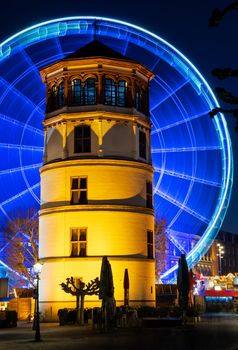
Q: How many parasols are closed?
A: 3